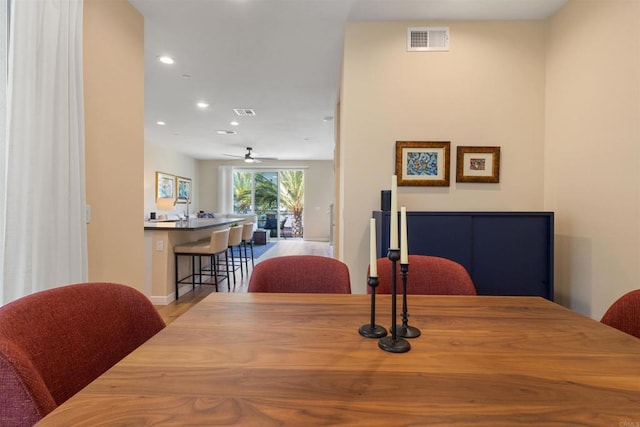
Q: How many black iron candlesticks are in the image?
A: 3